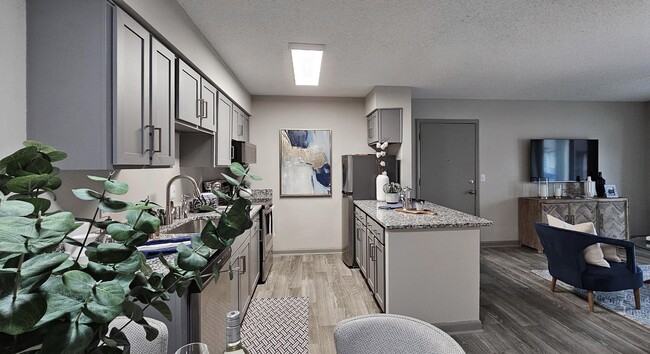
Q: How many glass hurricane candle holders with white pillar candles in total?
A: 2